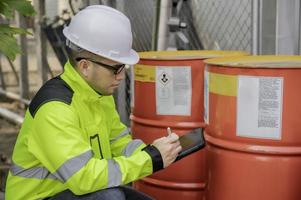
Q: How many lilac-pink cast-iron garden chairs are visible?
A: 0